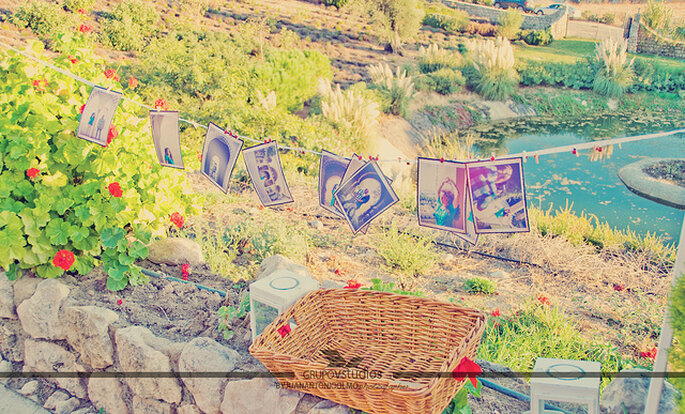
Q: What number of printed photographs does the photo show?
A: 10